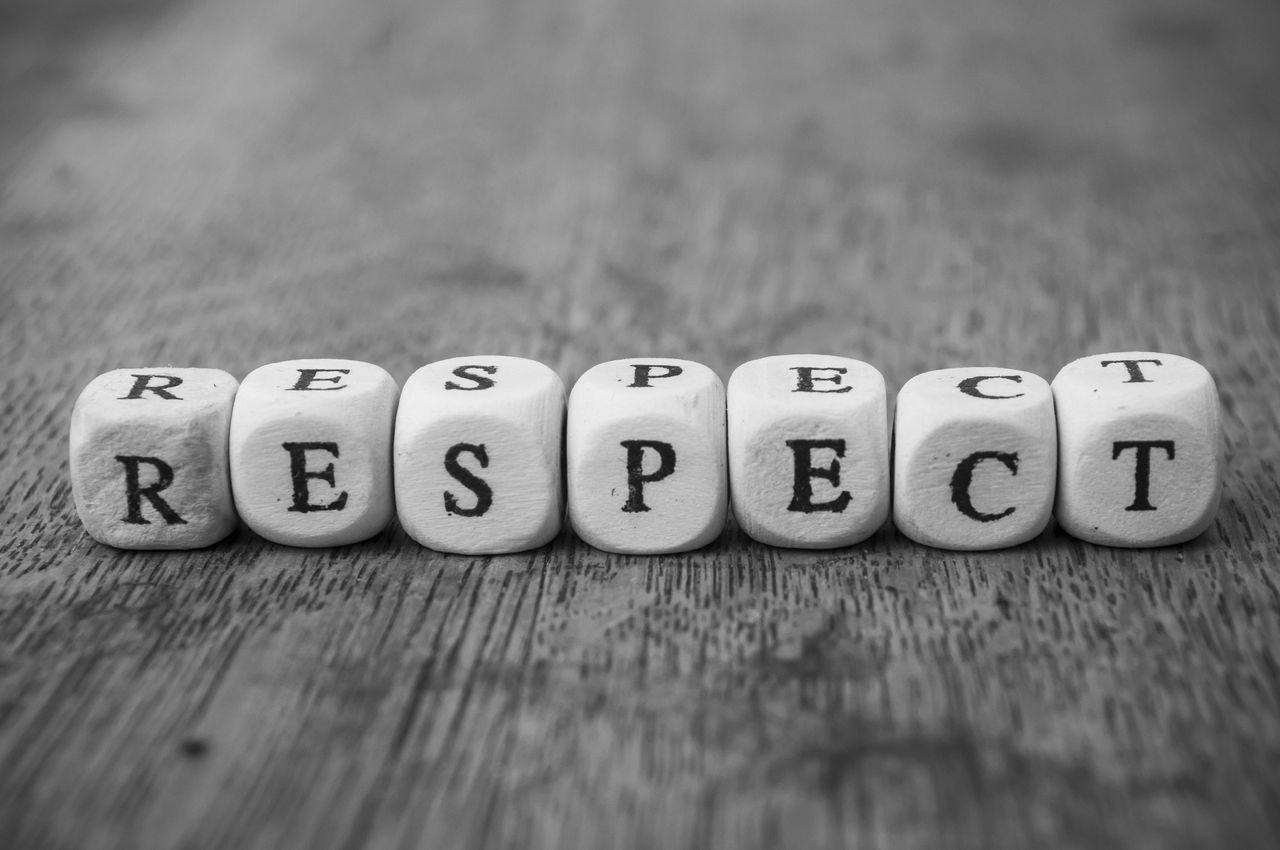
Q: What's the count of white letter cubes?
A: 7